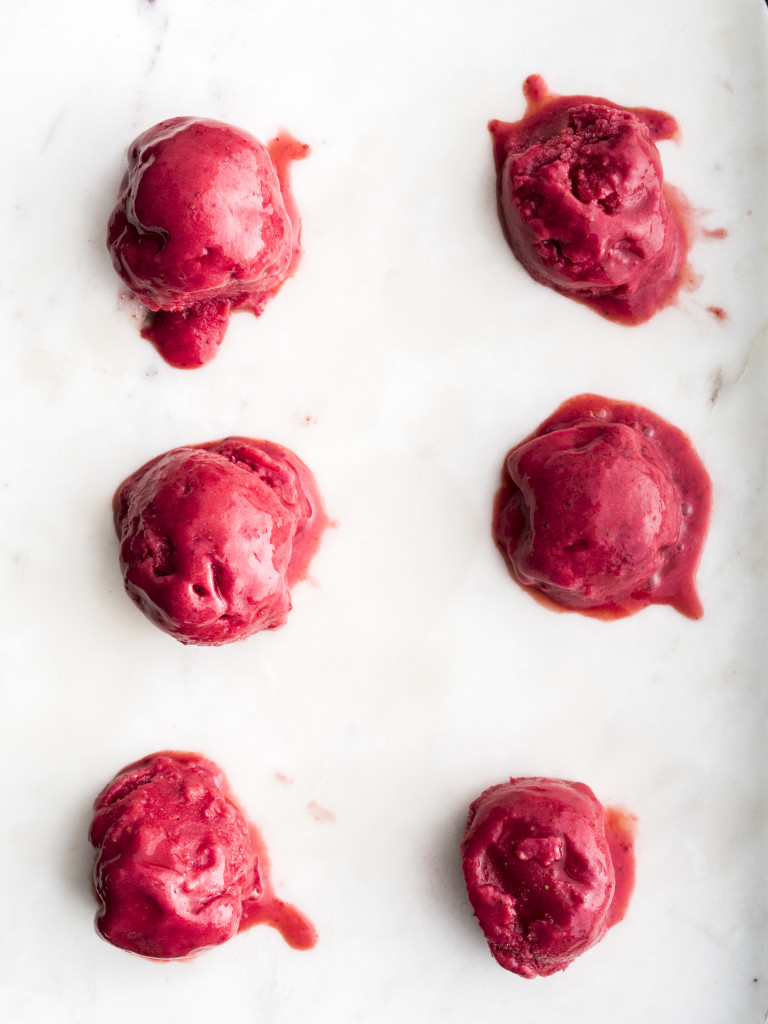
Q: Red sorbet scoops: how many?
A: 6